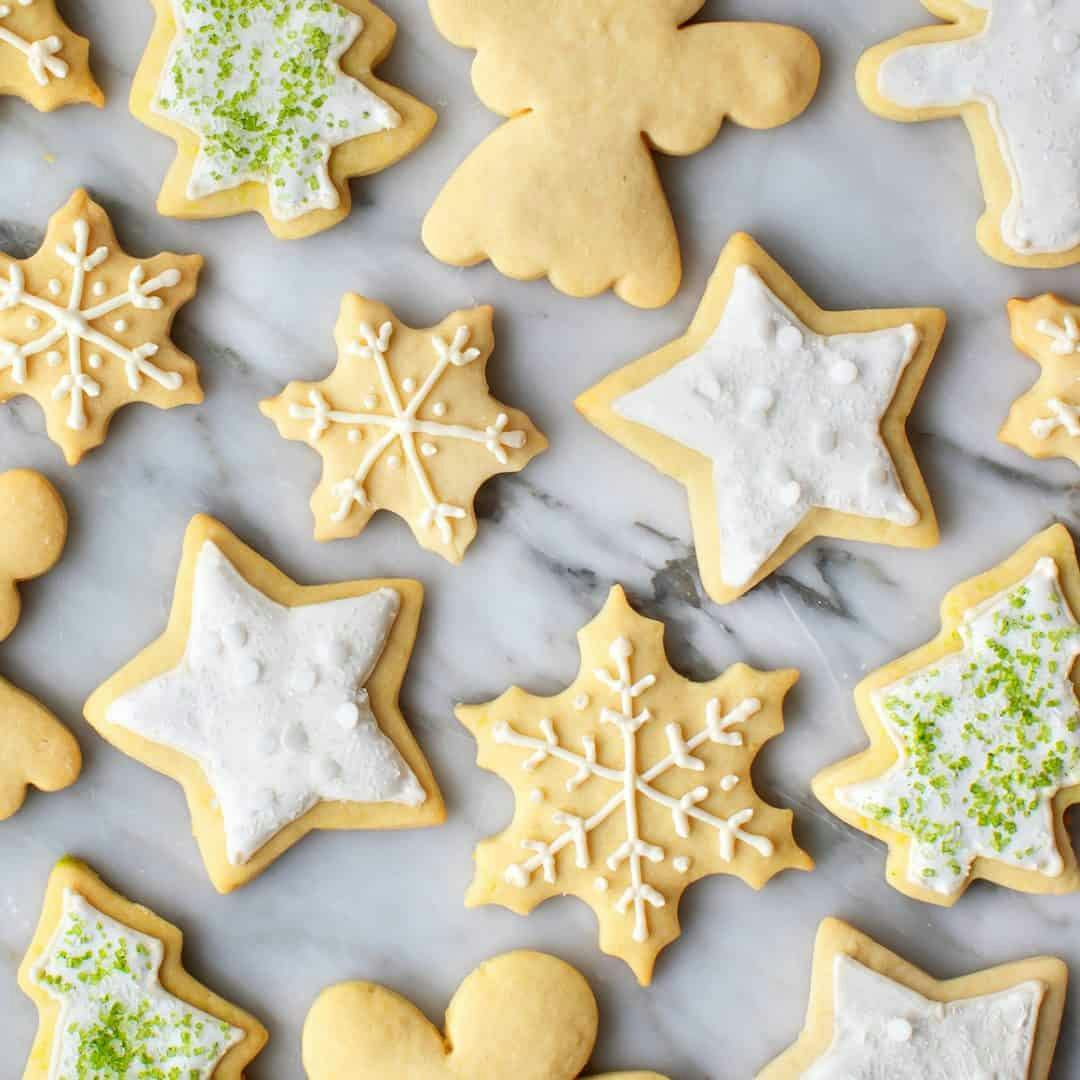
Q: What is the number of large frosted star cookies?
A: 3